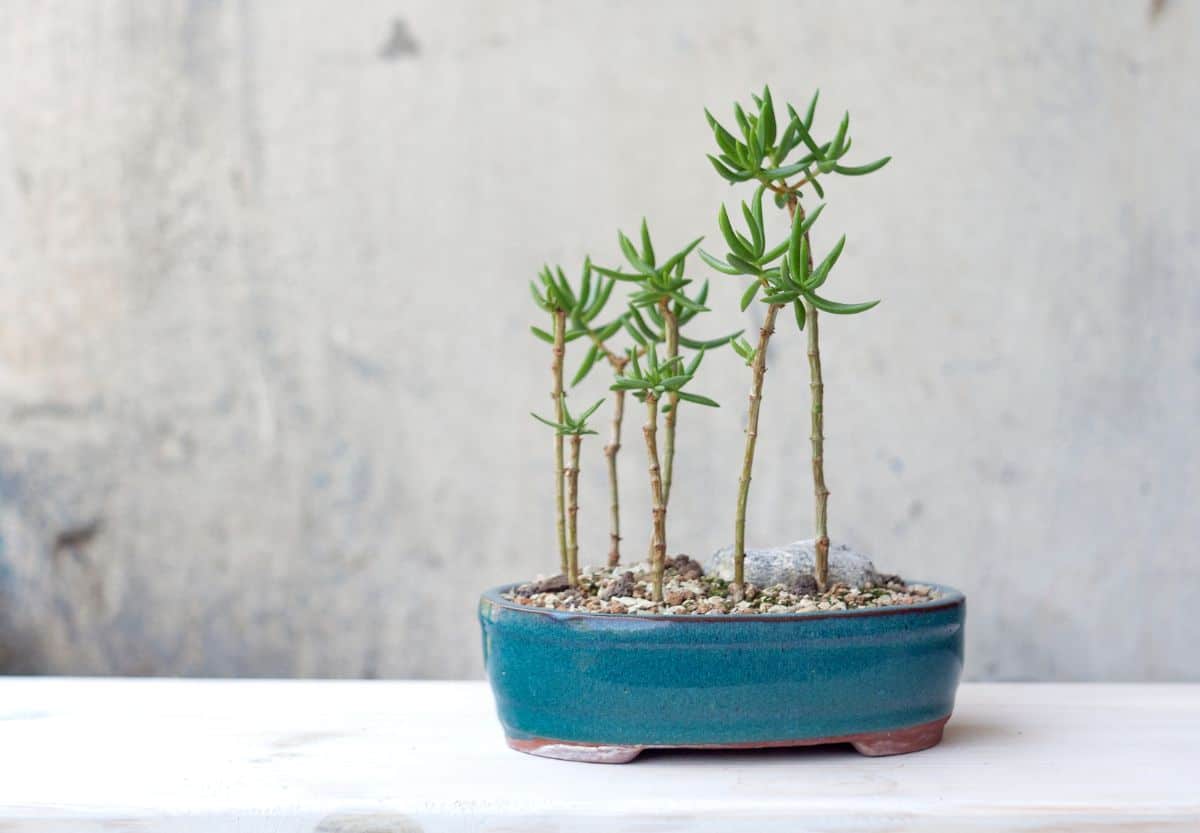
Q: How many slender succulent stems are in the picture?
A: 7